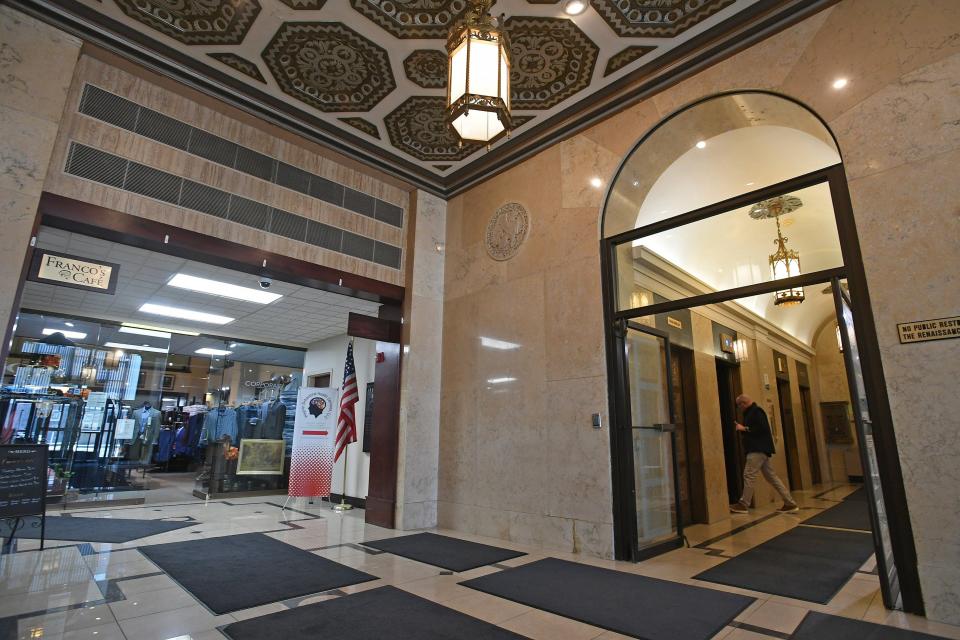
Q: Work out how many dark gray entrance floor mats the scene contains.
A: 8